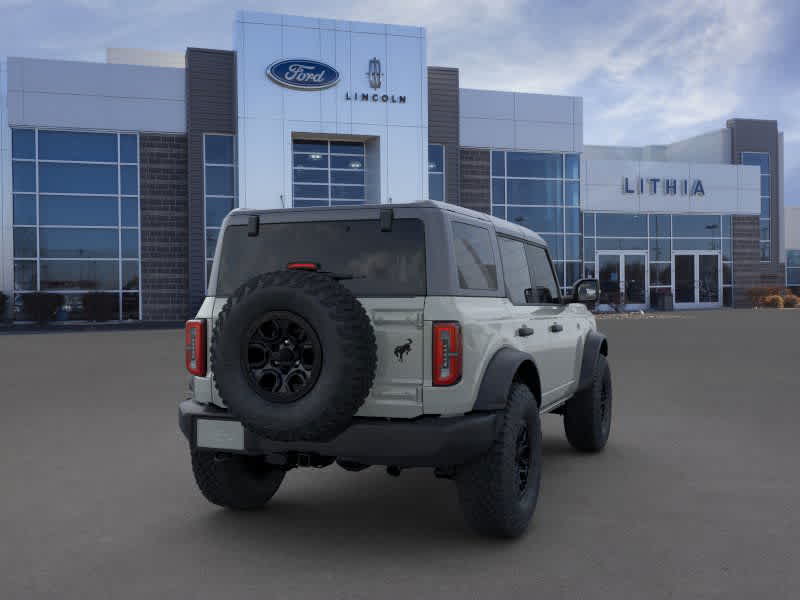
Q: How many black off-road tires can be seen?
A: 4